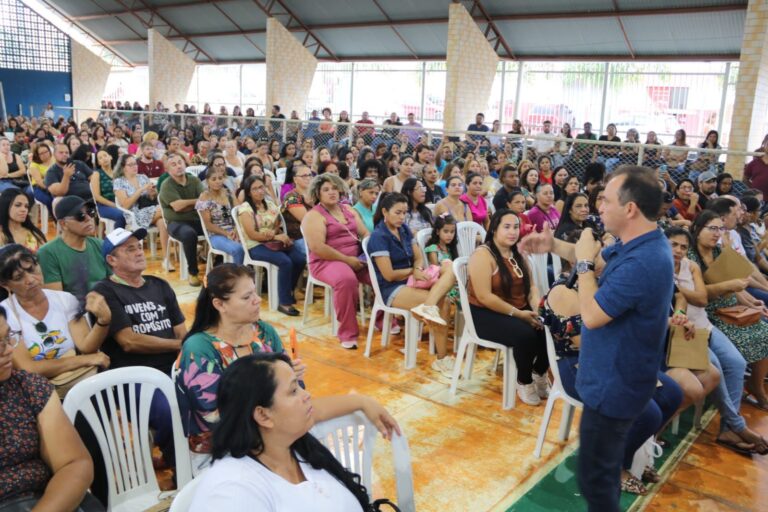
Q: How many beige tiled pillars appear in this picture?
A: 5